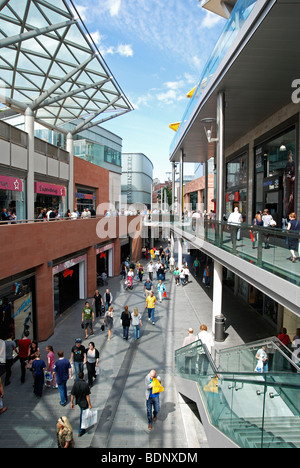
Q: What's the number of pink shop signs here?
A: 2